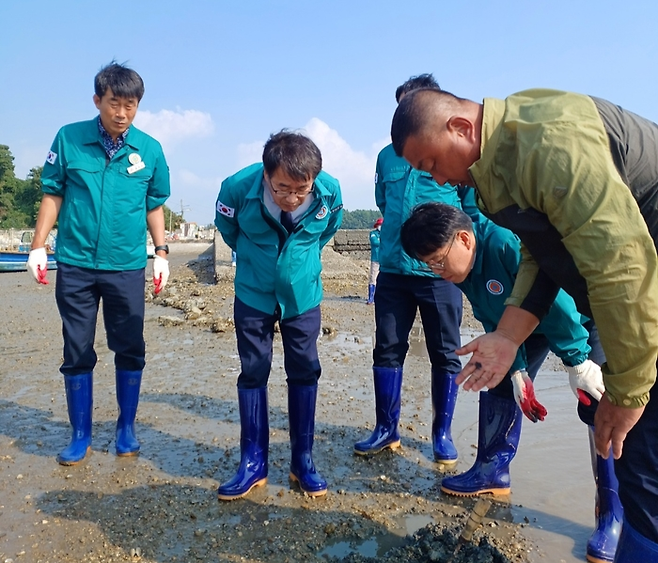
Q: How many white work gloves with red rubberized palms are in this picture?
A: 4